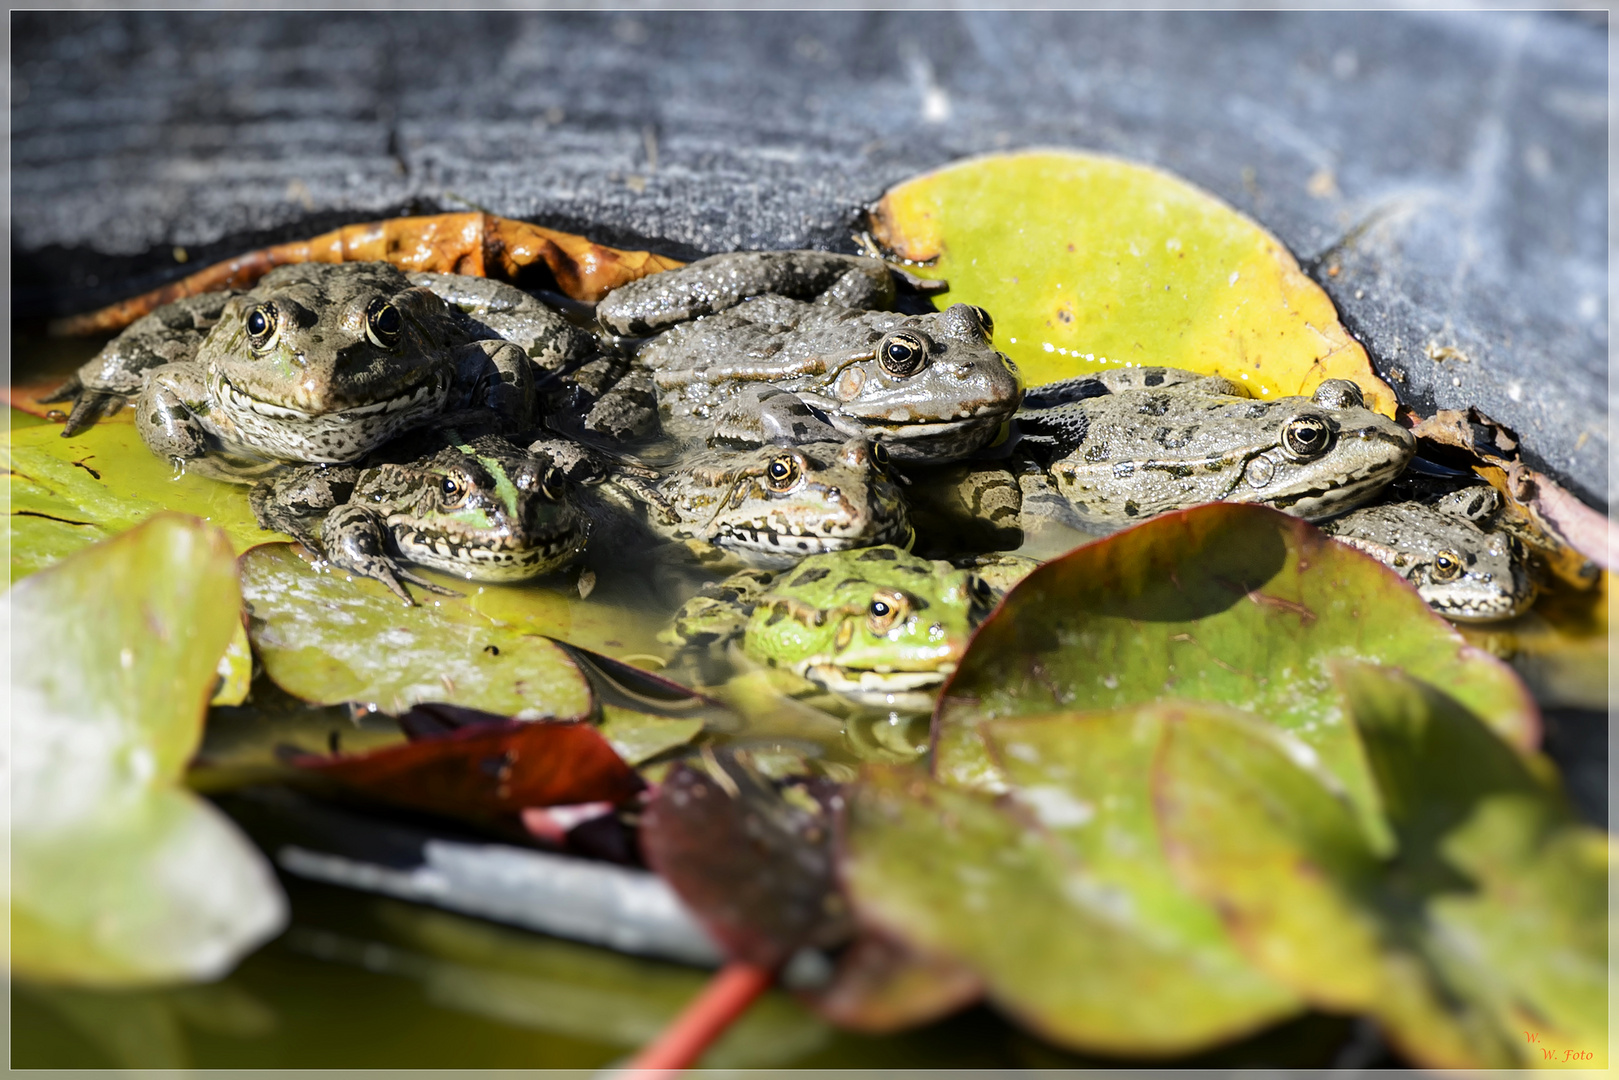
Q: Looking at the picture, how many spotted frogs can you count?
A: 7